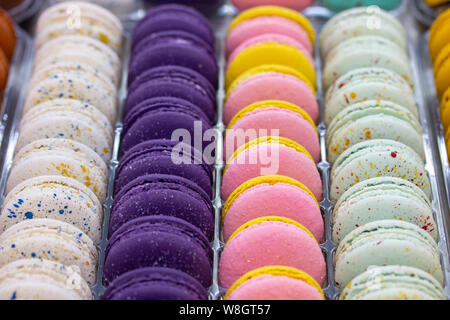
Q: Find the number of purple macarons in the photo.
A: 8